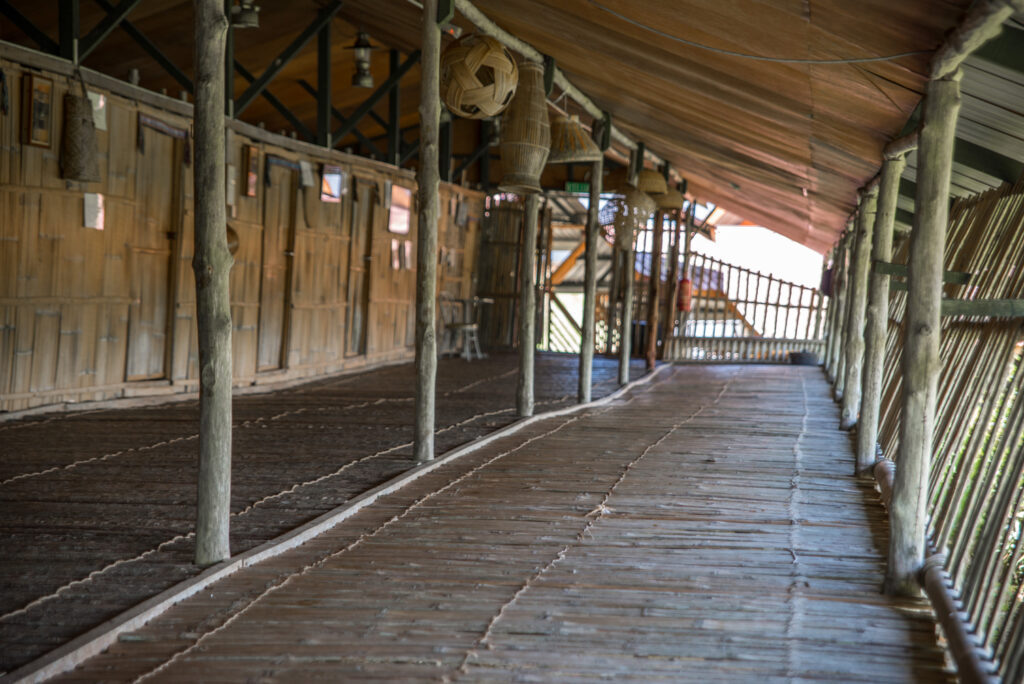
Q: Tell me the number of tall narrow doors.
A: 3